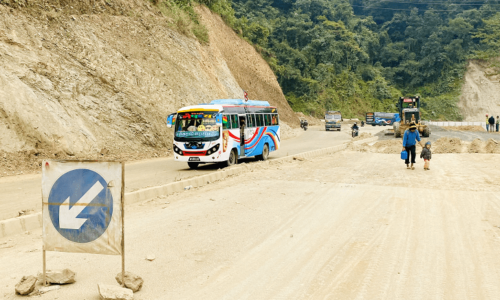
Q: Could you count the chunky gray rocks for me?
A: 4